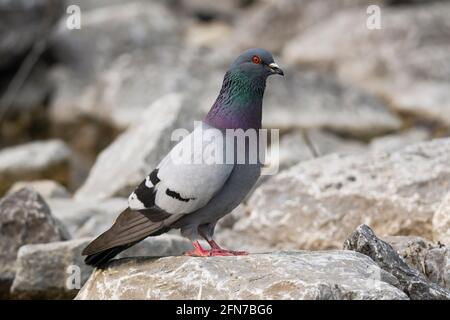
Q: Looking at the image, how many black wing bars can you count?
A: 2